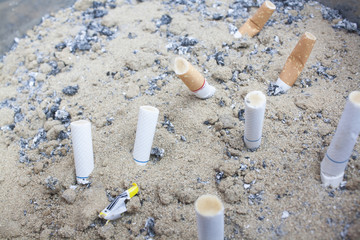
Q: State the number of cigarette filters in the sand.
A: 8